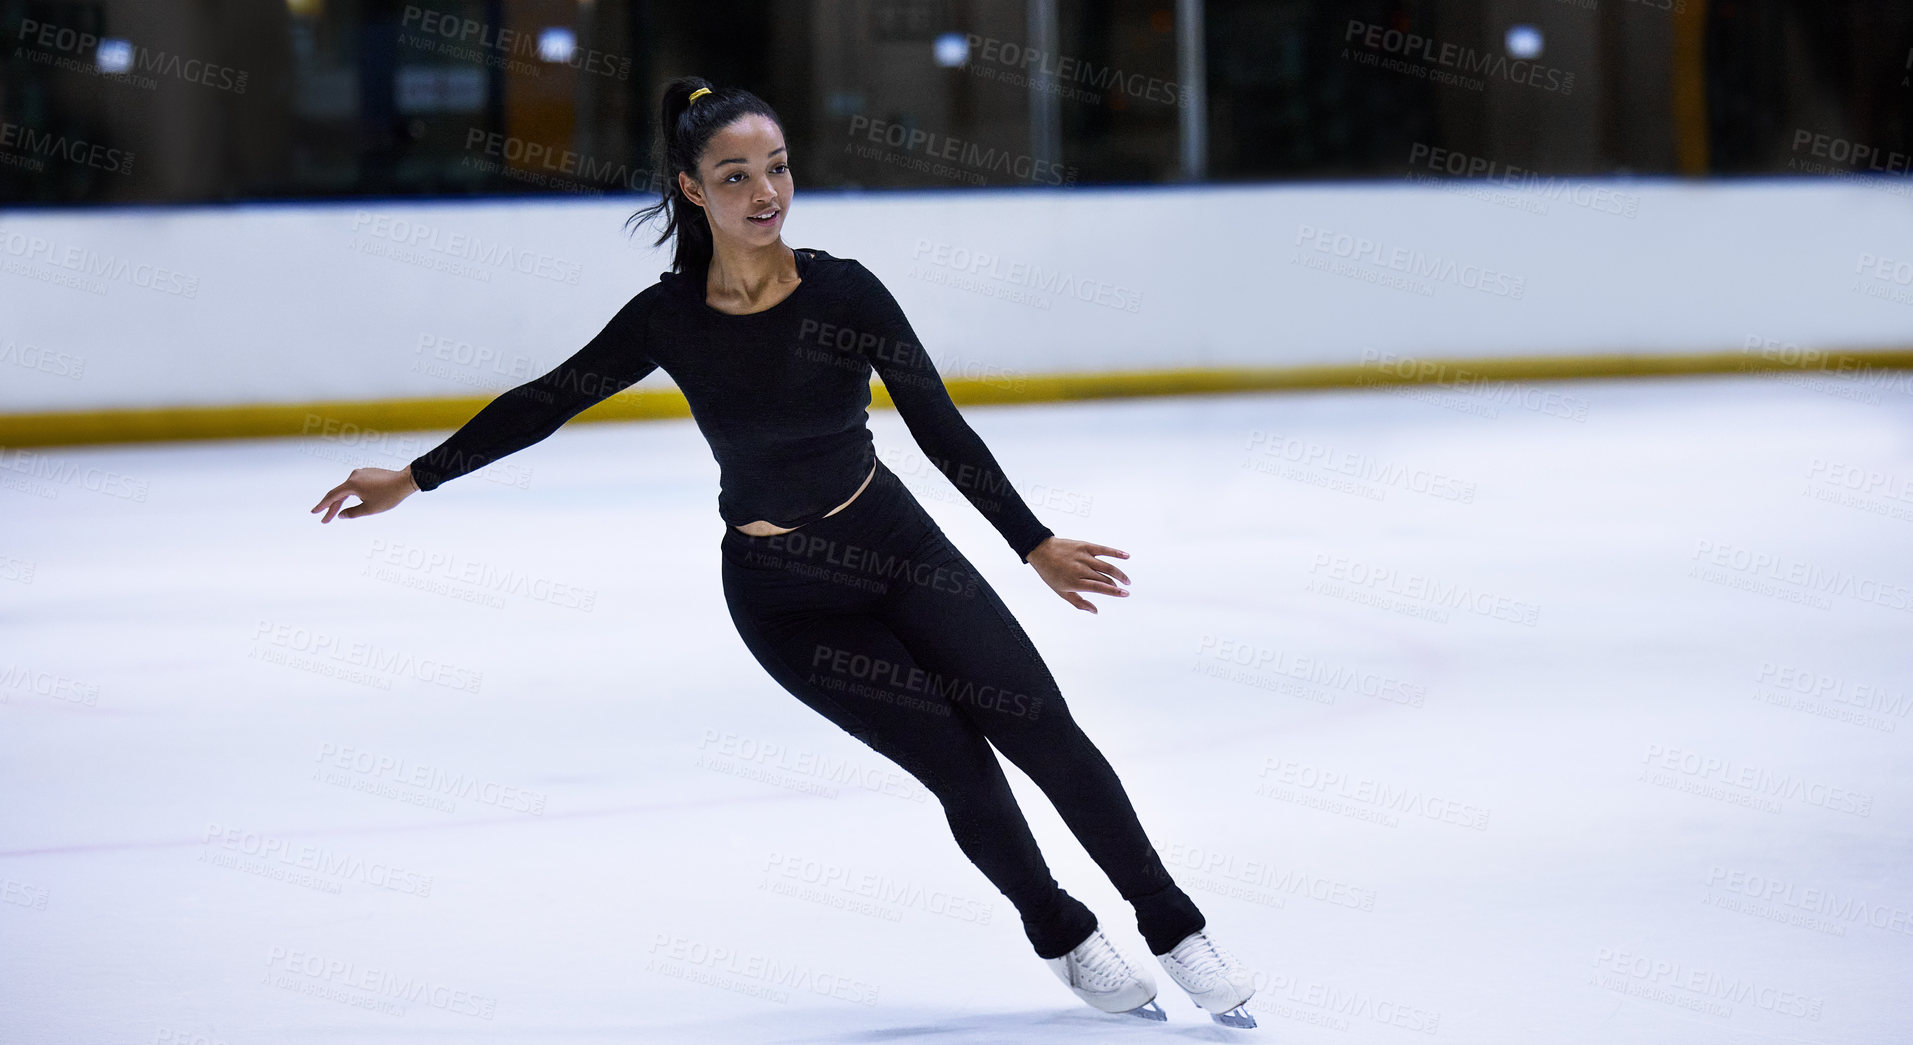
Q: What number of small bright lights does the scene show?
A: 4